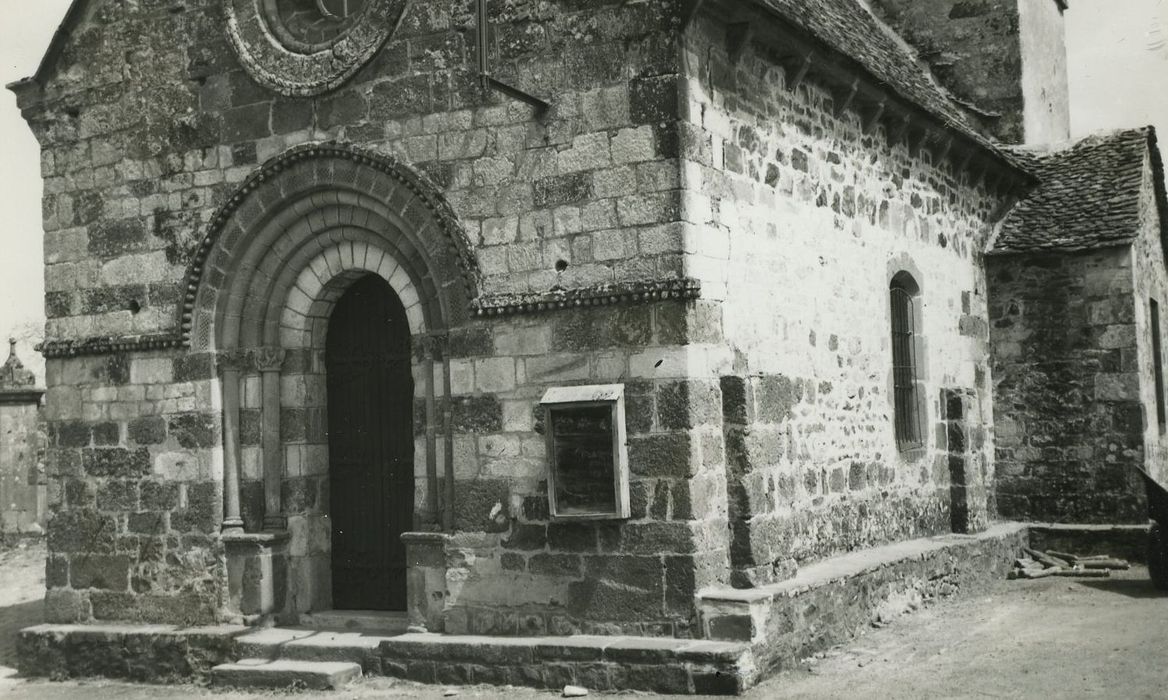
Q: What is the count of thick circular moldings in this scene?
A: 1